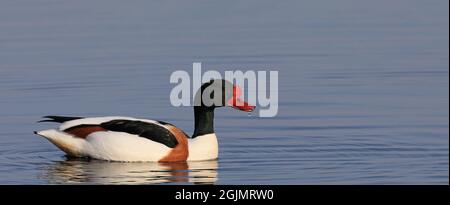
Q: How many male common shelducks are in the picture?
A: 1